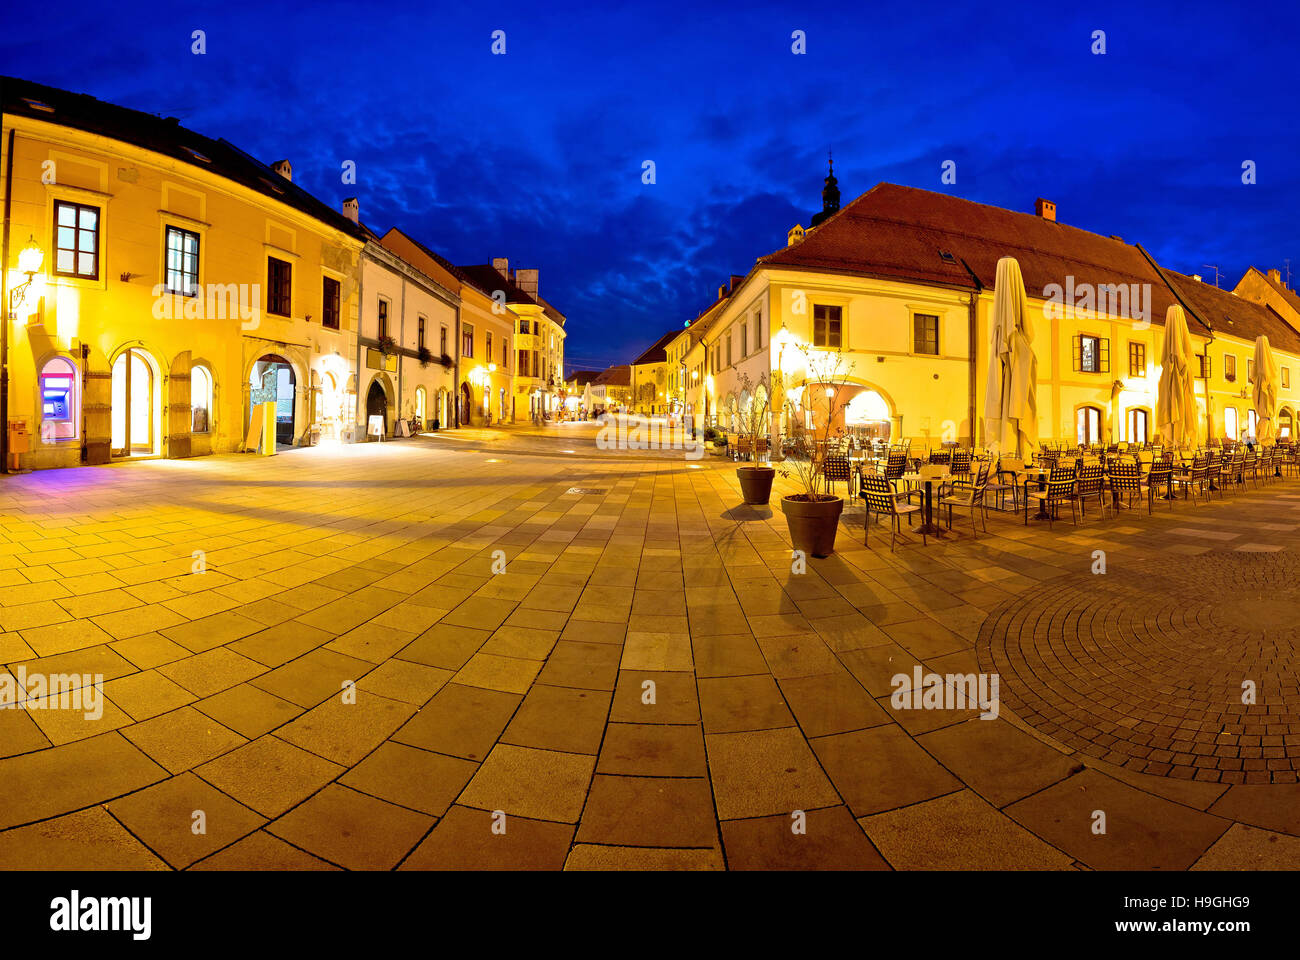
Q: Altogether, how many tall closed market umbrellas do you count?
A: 3